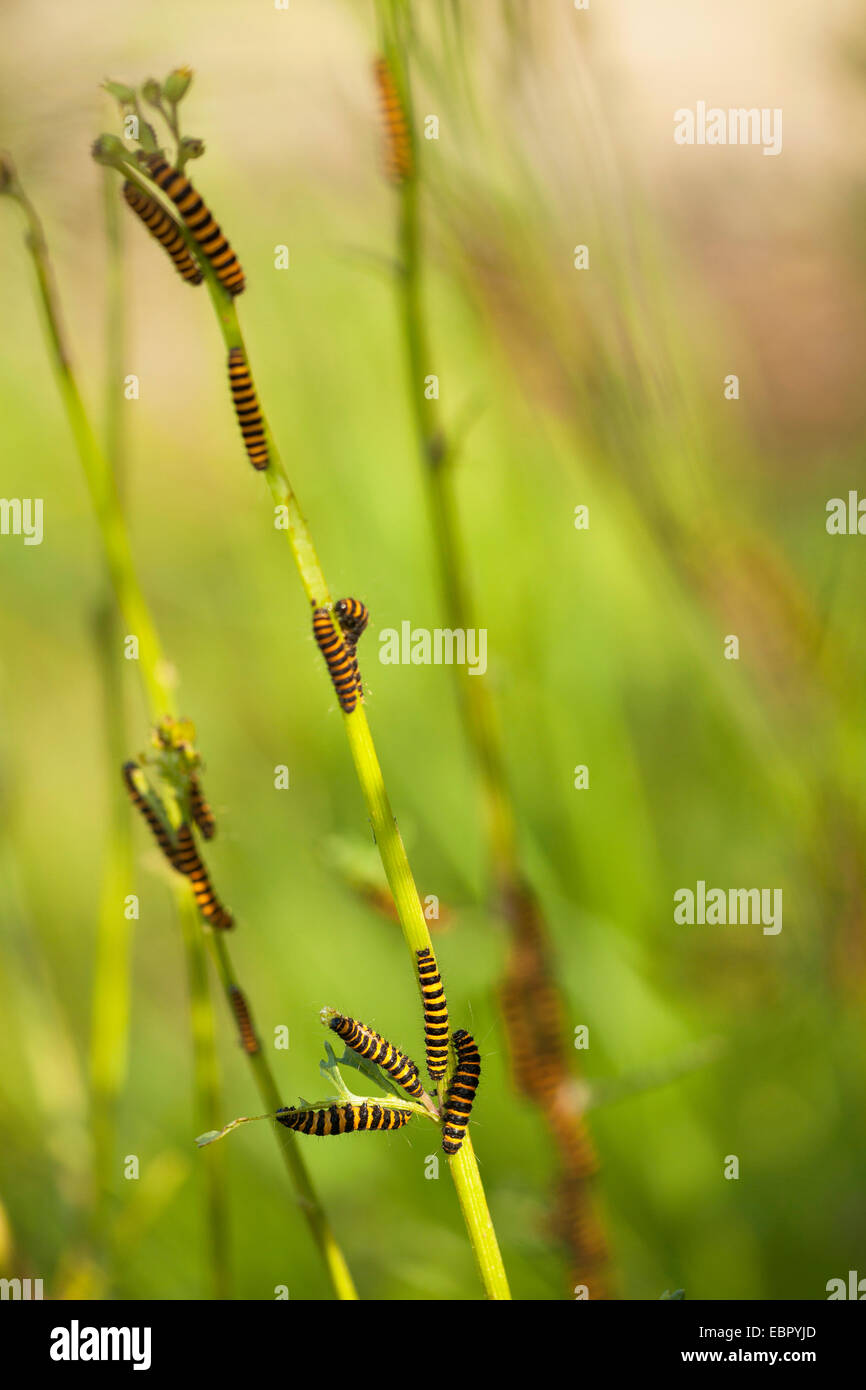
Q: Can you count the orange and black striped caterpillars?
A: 14